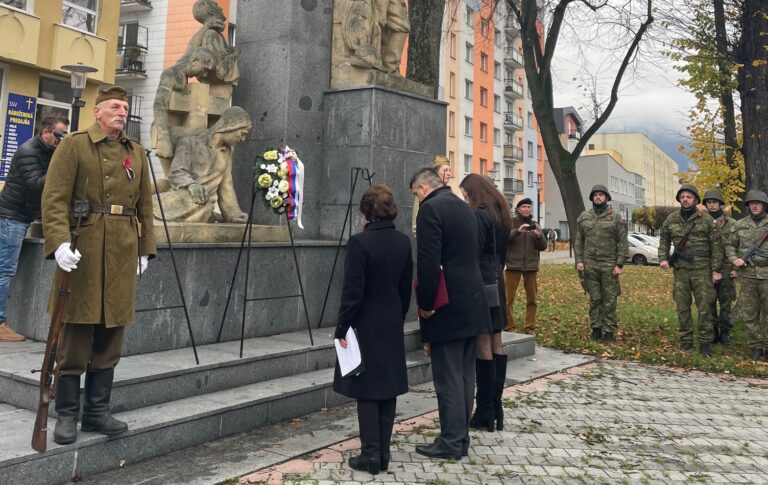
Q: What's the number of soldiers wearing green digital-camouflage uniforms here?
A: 4